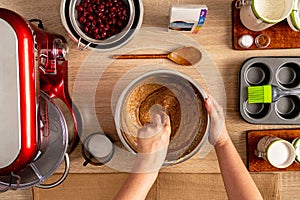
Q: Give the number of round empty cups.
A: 4